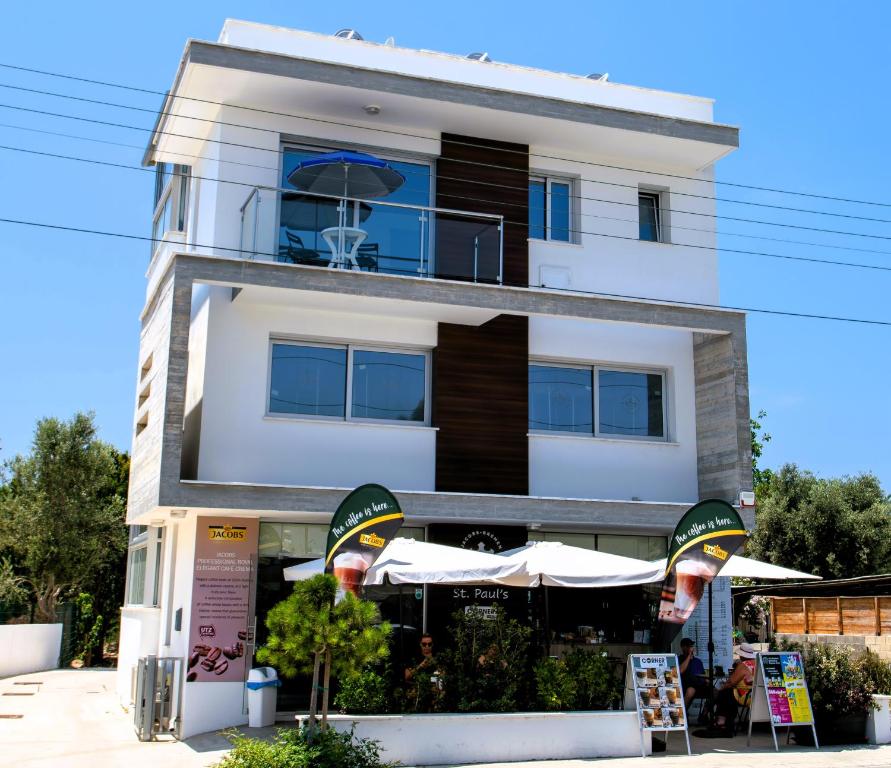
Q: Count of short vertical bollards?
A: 0